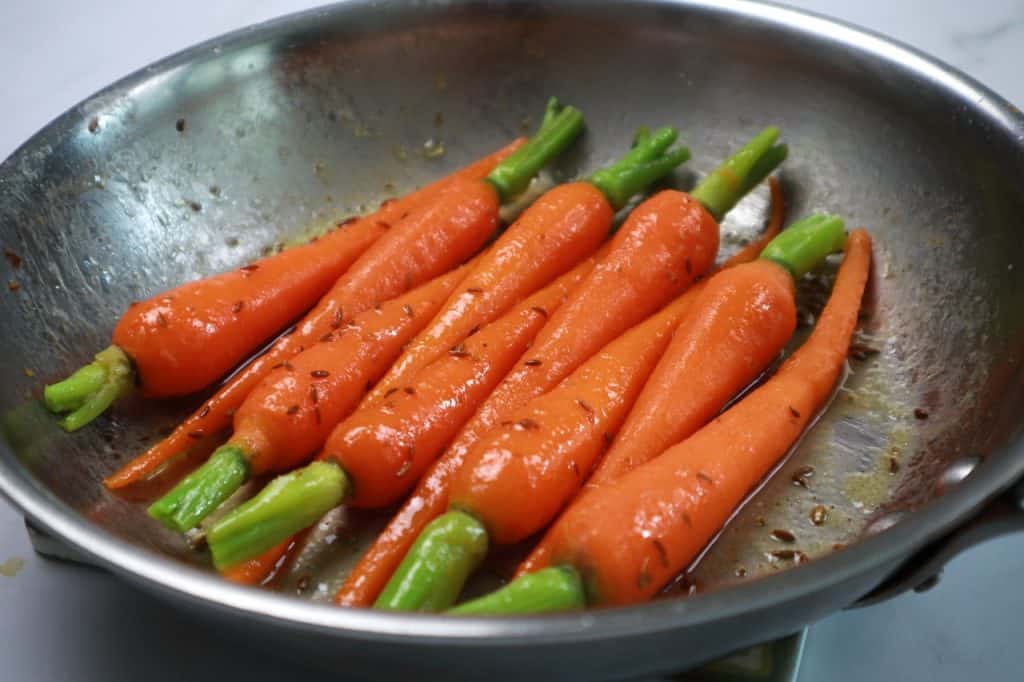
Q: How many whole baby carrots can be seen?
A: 9